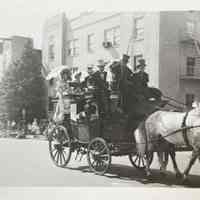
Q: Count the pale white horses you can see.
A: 1